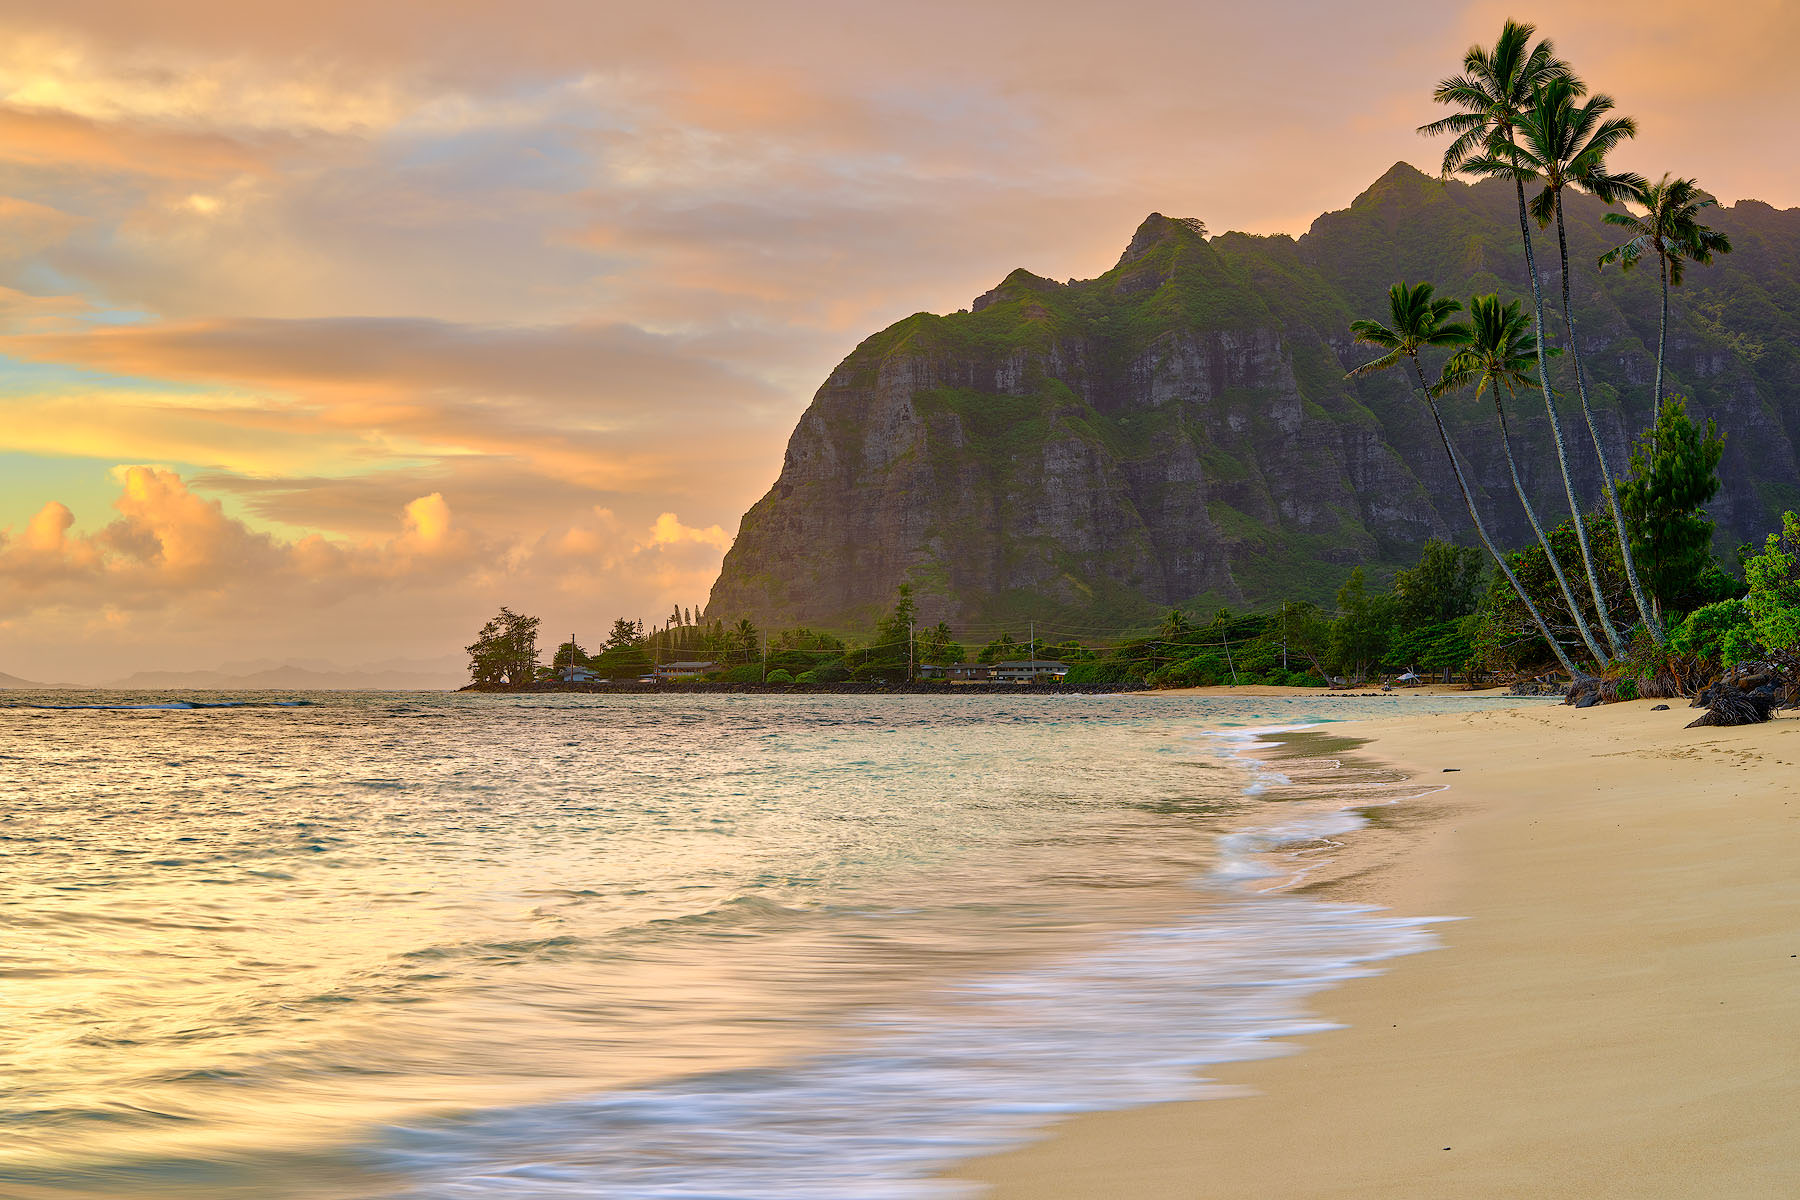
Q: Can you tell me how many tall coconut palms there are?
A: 5